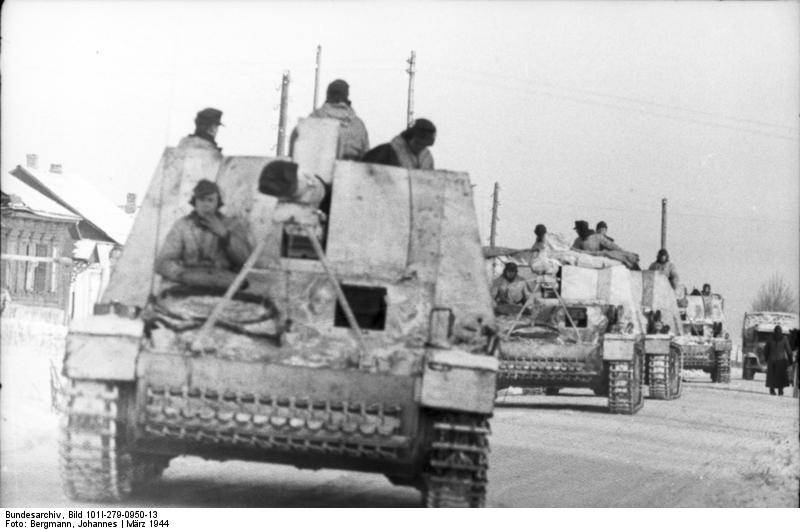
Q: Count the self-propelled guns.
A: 4